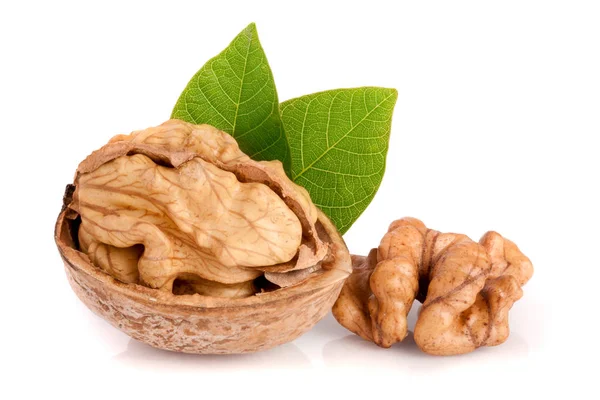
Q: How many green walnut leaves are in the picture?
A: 2